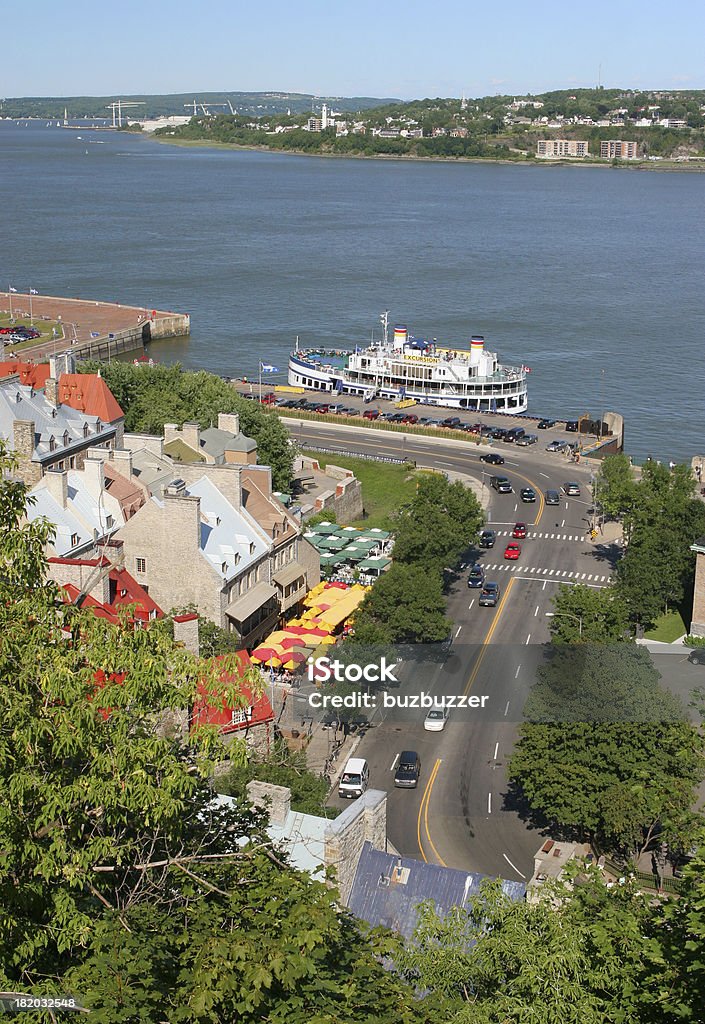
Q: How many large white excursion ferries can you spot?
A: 1